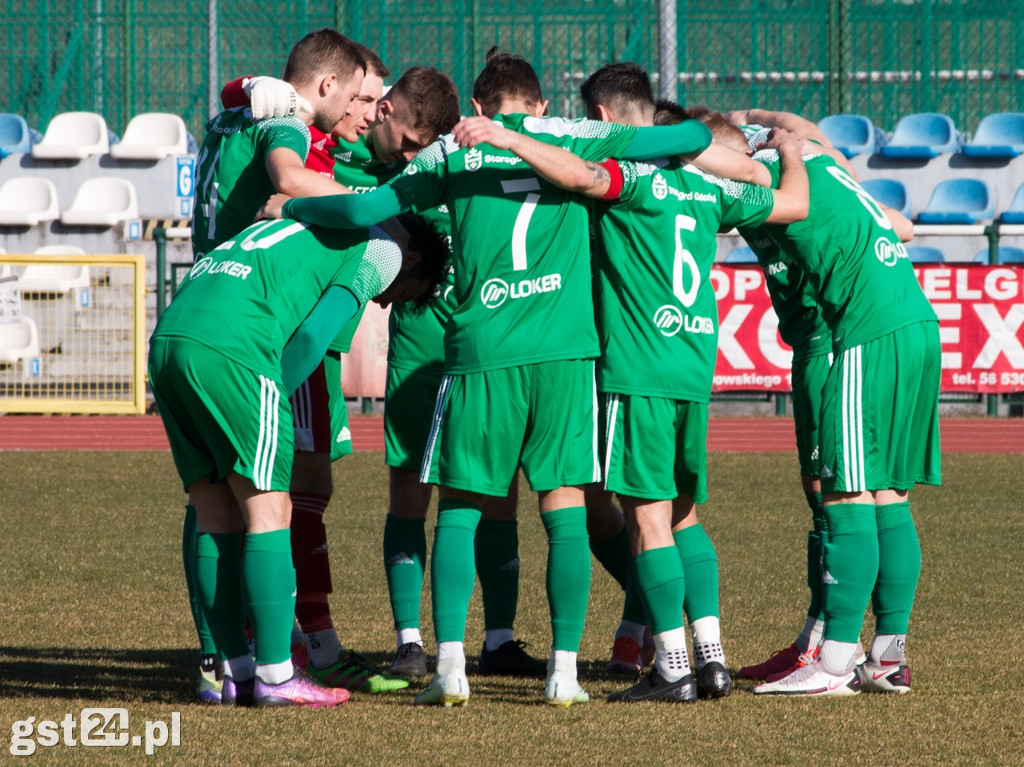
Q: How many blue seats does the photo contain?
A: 10